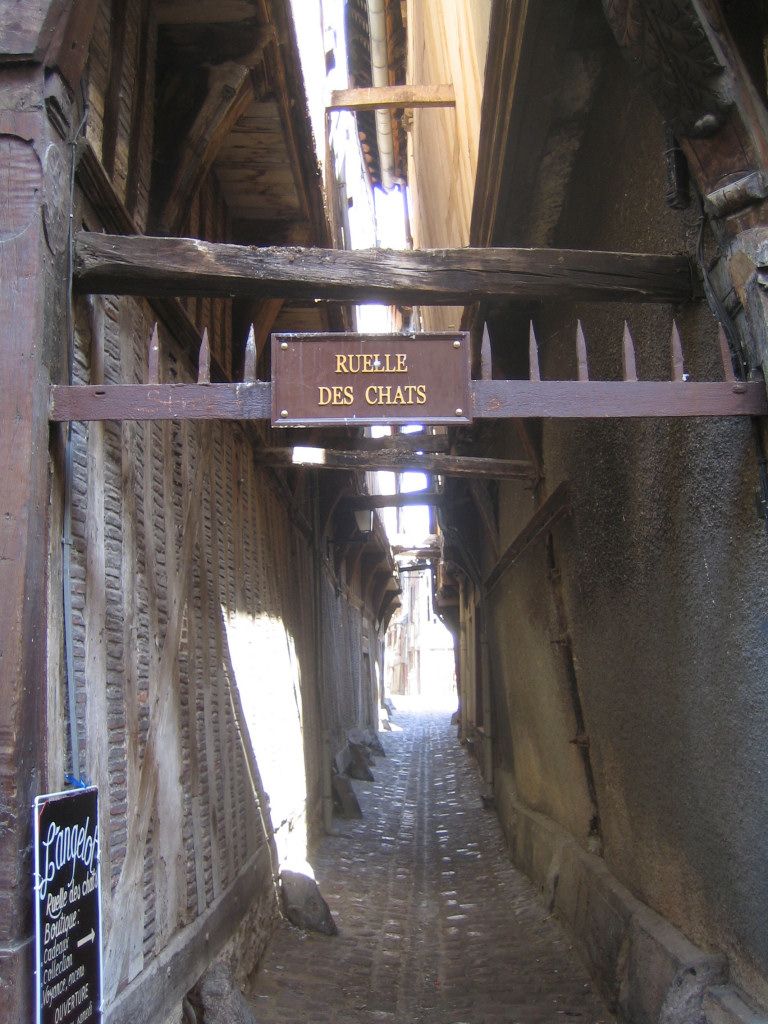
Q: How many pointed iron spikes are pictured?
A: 9